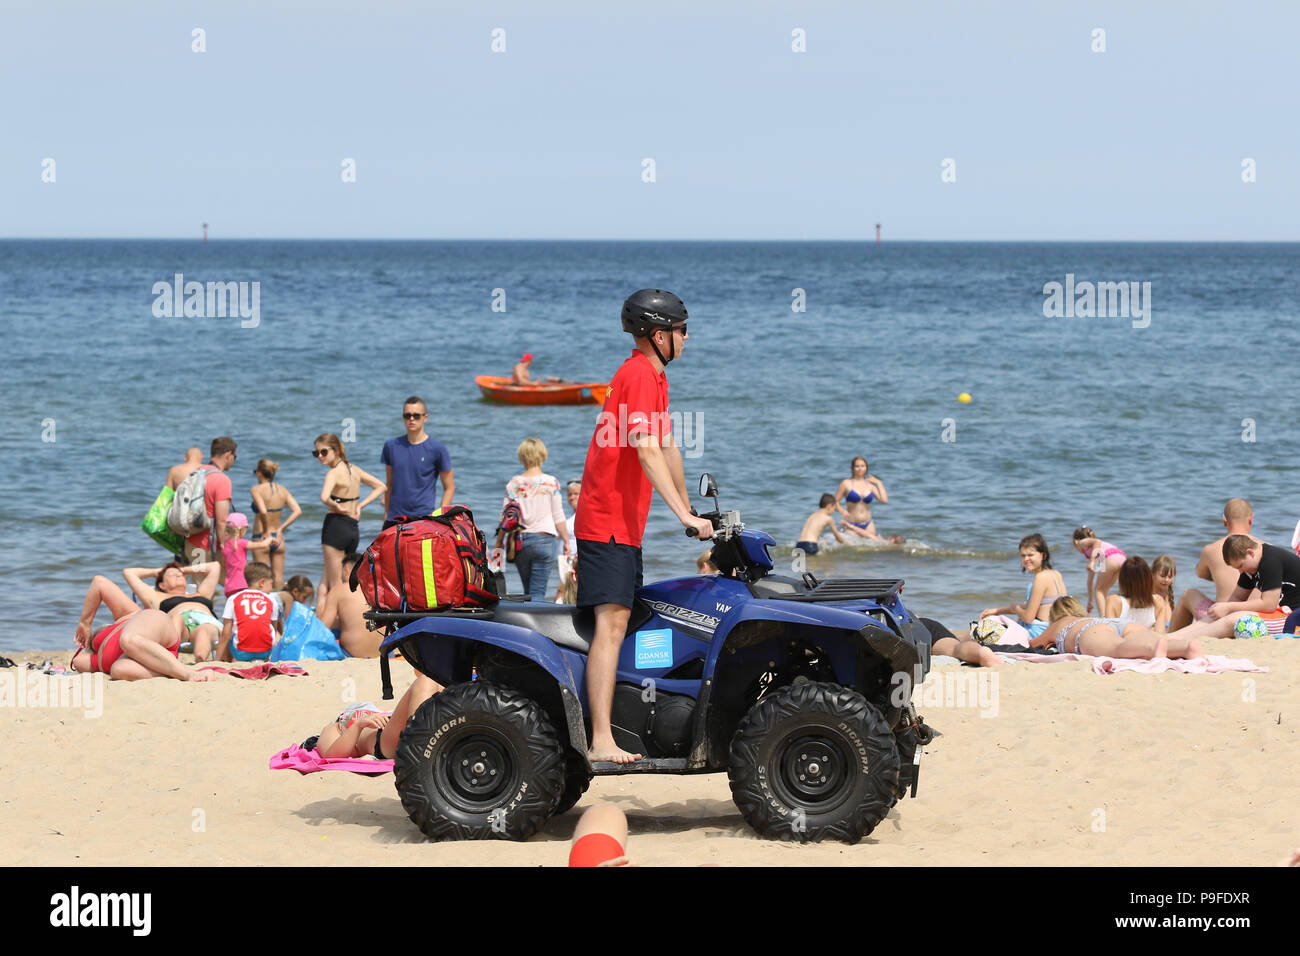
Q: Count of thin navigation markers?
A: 2